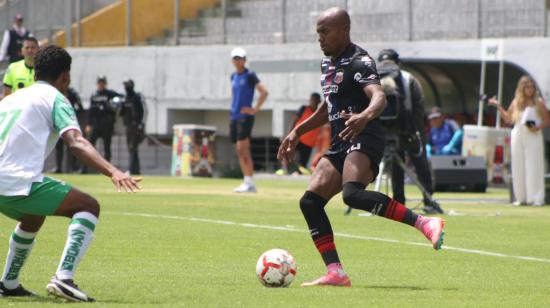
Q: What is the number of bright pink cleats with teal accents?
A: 2